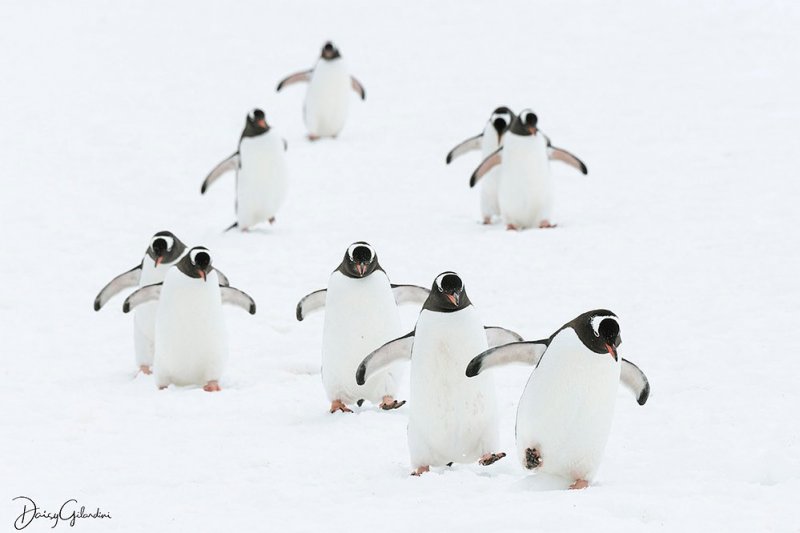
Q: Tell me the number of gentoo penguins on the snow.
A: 9